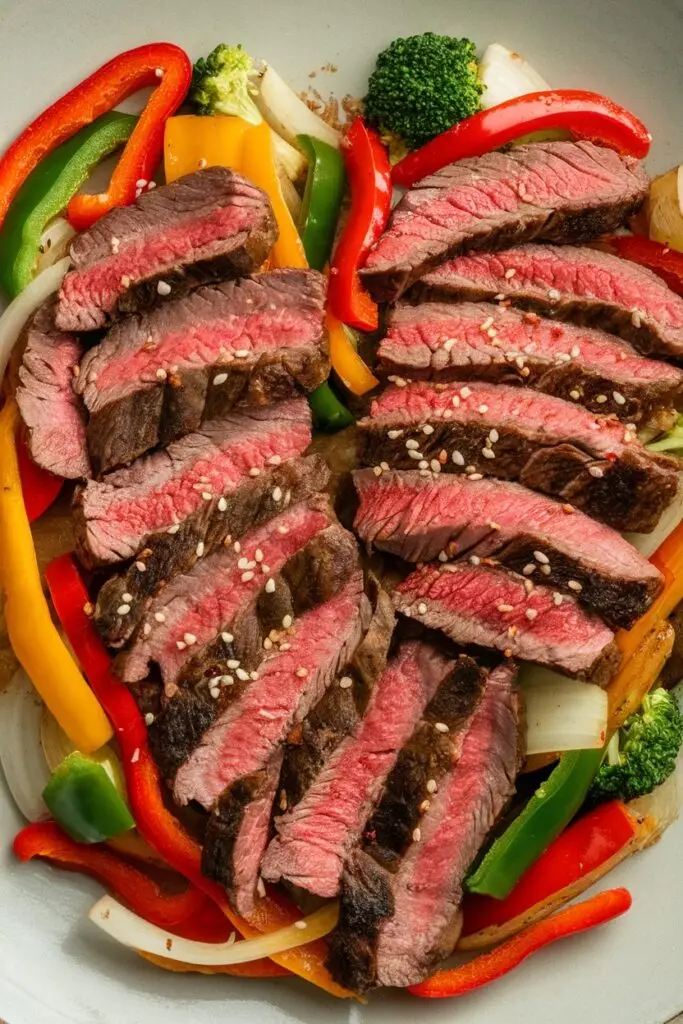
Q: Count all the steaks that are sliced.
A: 15